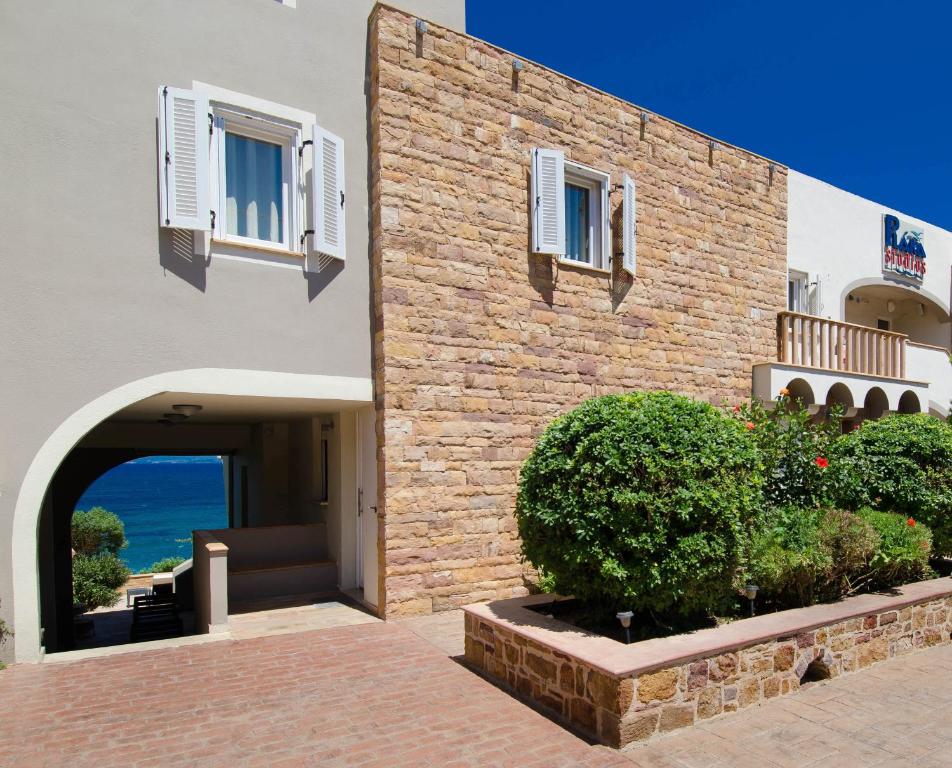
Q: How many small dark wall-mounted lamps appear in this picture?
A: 5